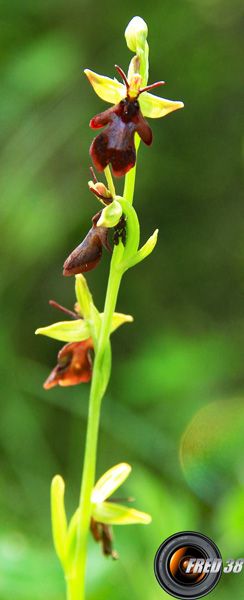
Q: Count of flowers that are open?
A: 4